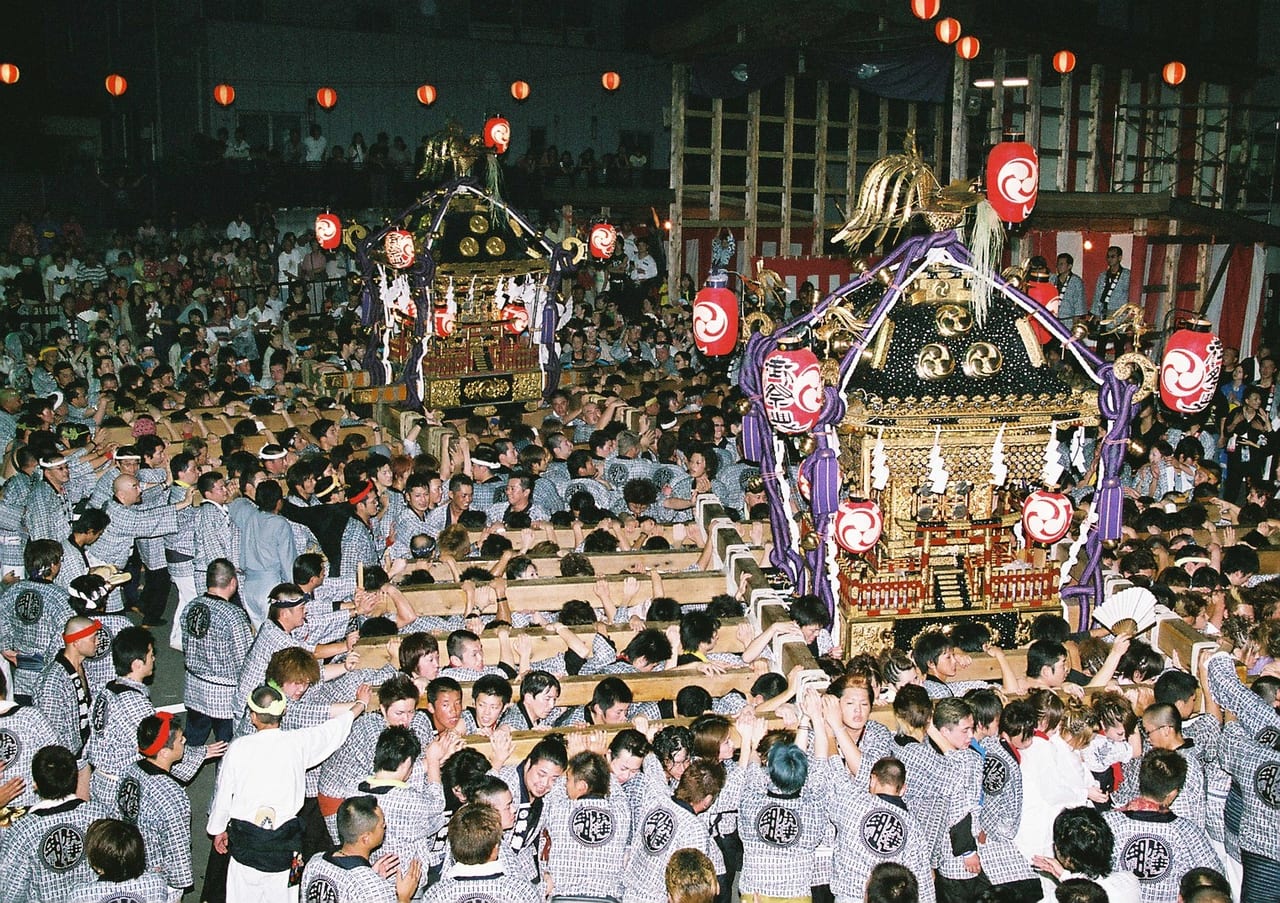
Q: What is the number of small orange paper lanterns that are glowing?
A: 12